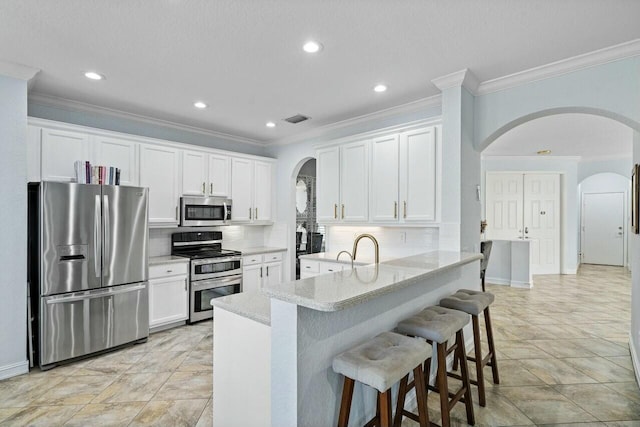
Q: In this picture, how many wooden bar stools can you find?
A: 3